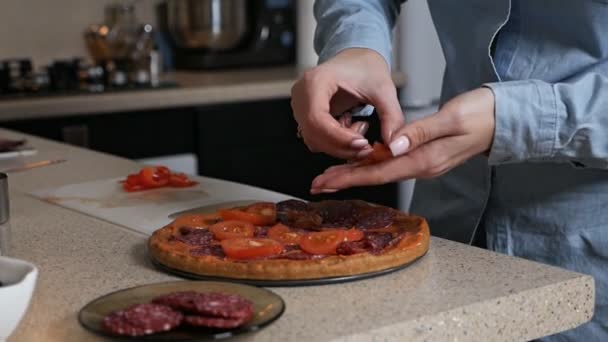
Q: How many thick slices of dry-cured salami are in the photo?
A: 4